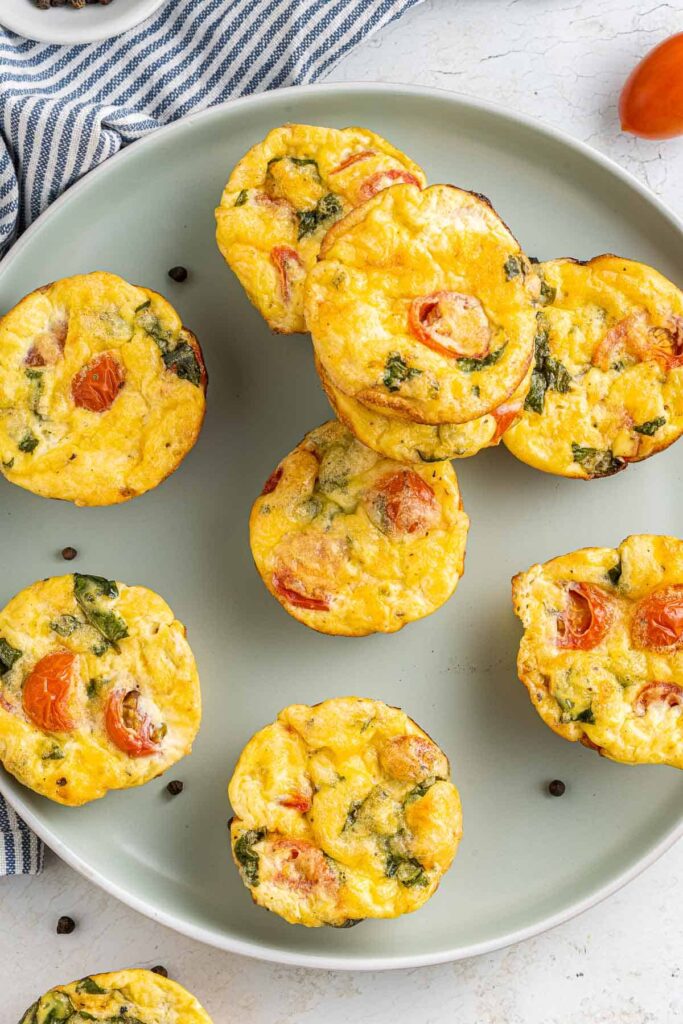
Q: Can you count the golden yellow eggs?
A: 10